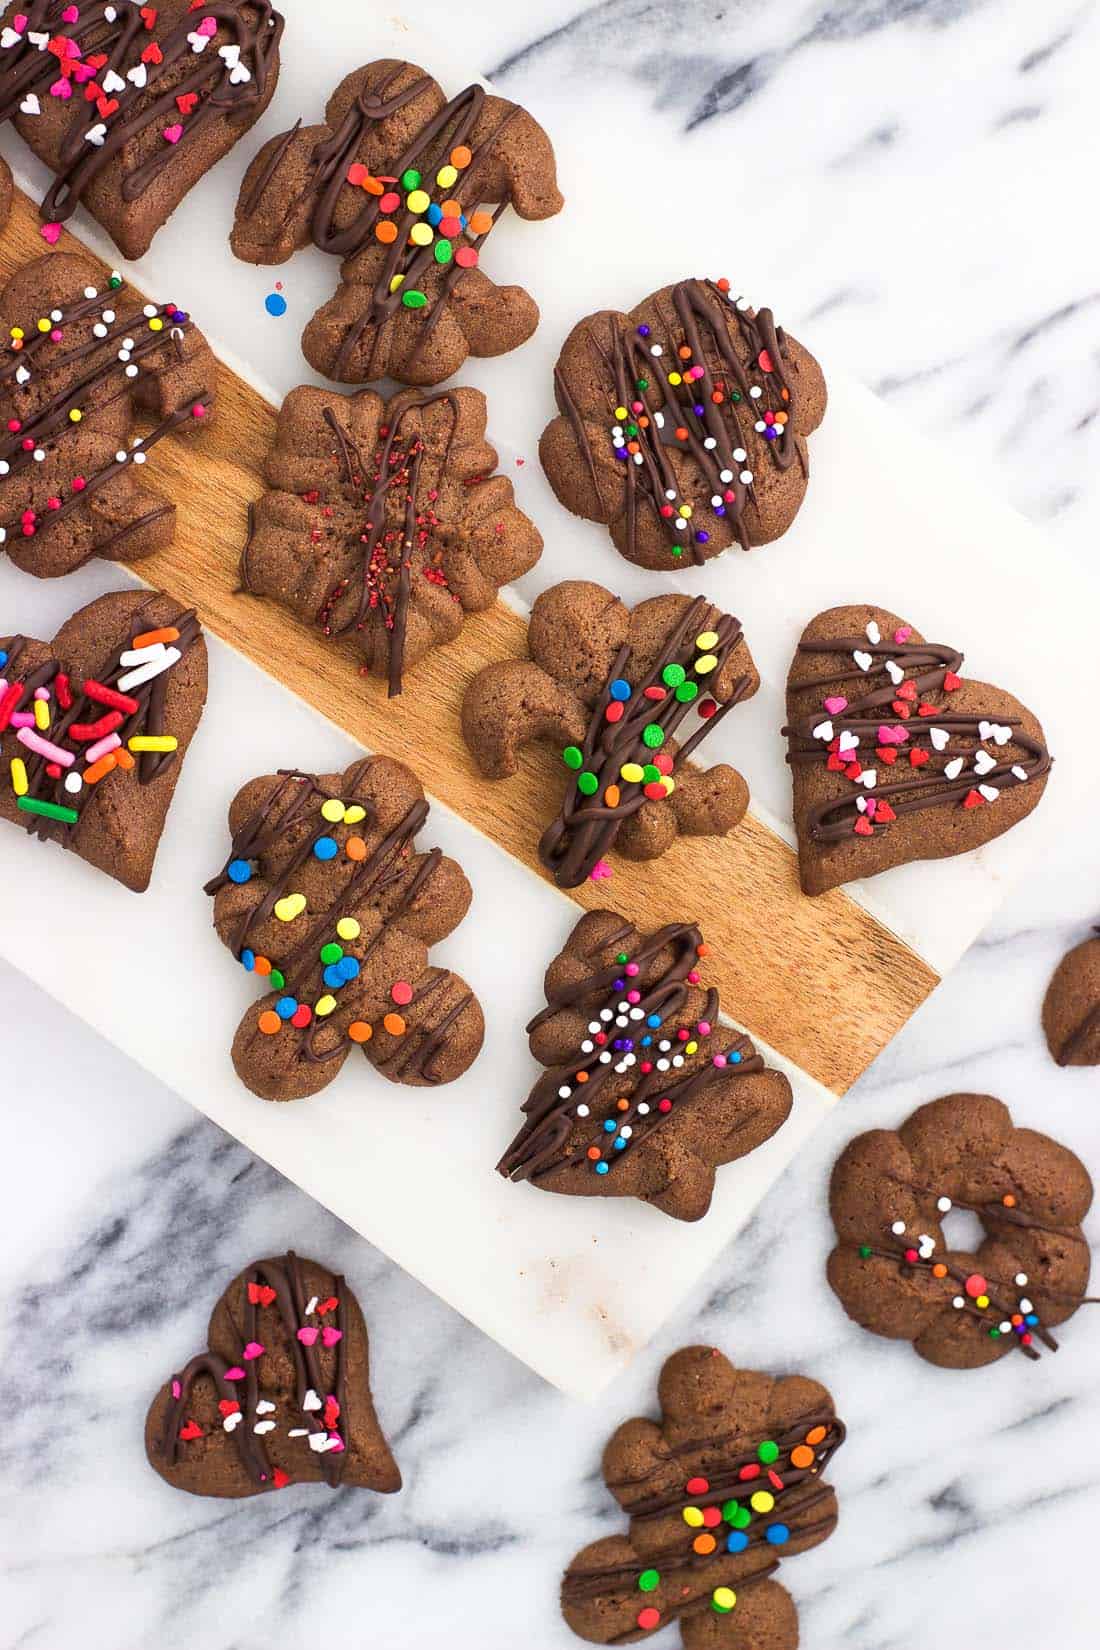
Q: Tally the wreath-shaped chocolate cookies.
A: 2